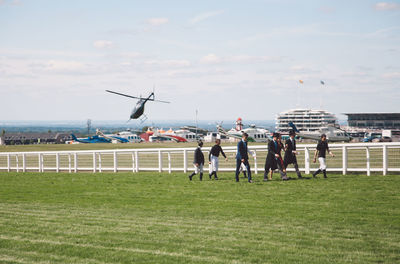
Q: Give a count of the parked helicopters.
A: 5